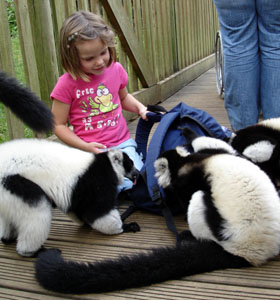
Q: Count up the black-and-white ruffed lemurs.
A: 3